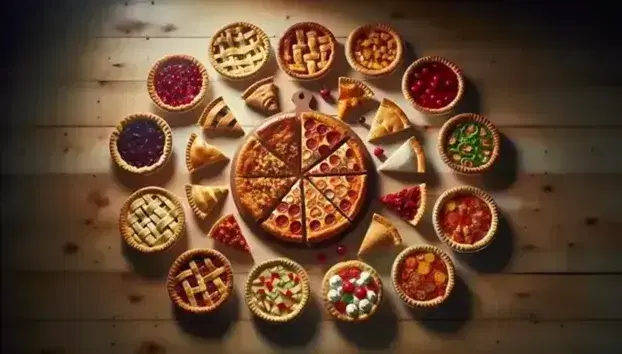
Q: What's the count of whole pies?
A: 13